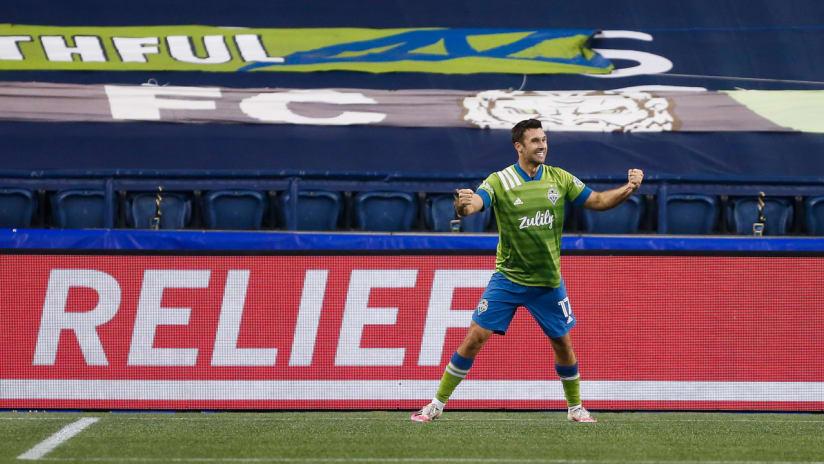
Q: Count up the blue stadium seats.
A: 11